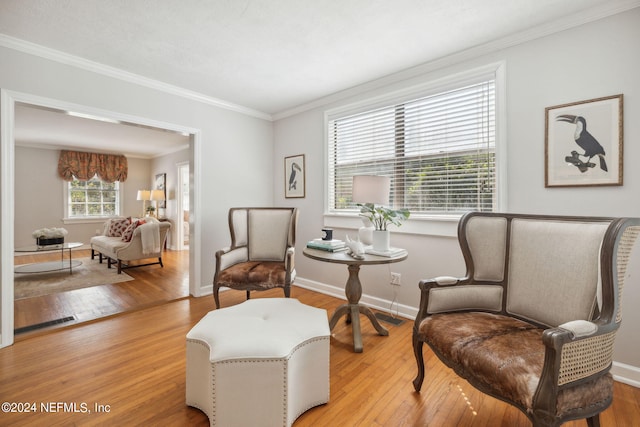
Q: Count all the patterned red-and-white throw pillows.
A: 2